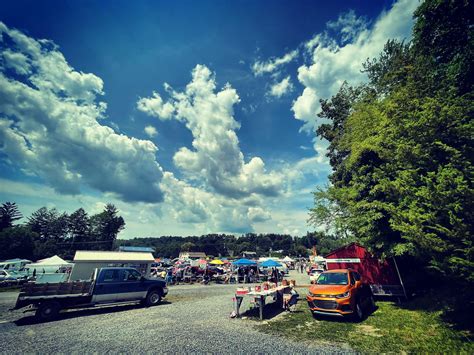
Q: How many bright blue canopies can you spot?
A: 2